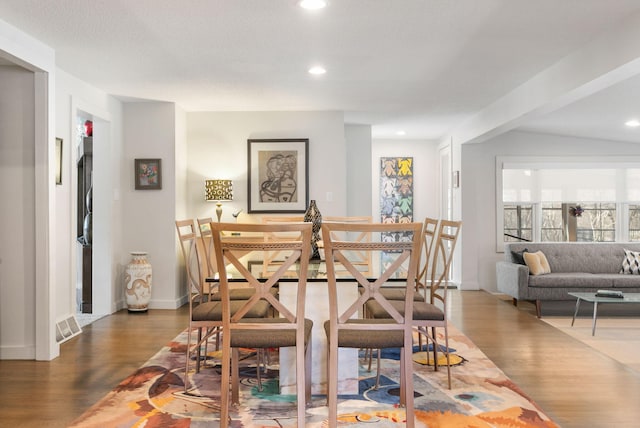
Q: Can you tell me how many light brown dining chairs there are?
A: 8